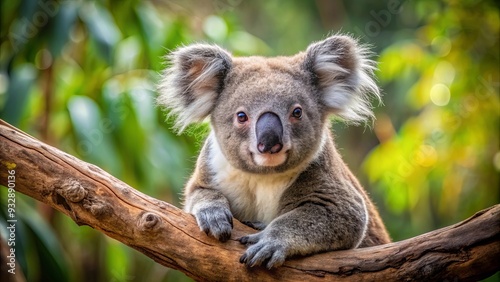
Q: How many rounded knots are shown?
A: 3